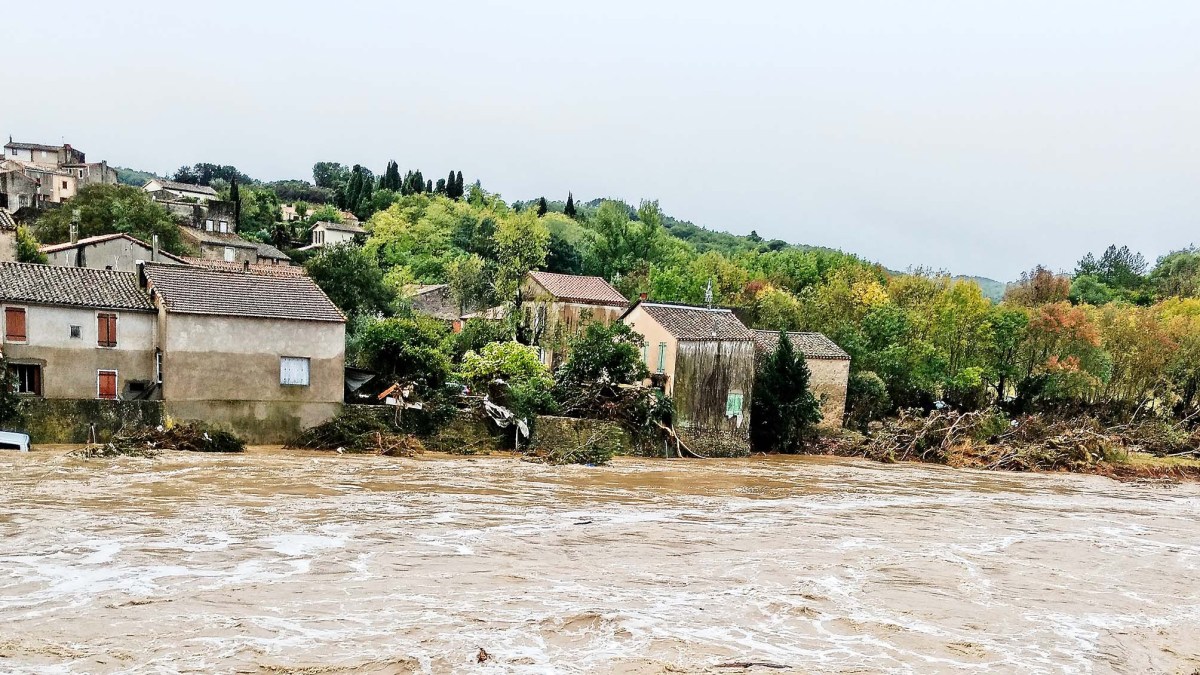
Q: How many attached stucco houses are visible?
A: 2